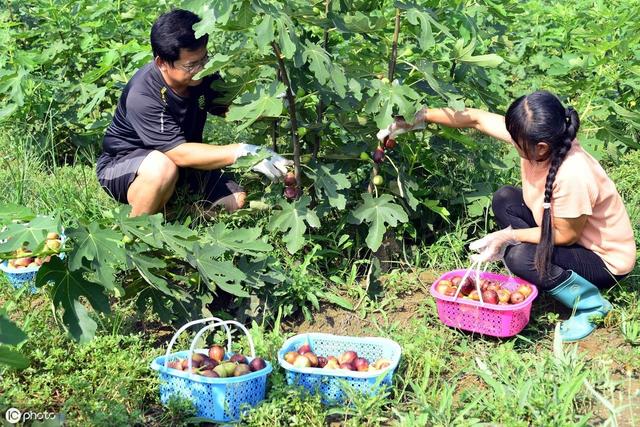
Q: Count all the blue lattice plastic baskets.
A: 3